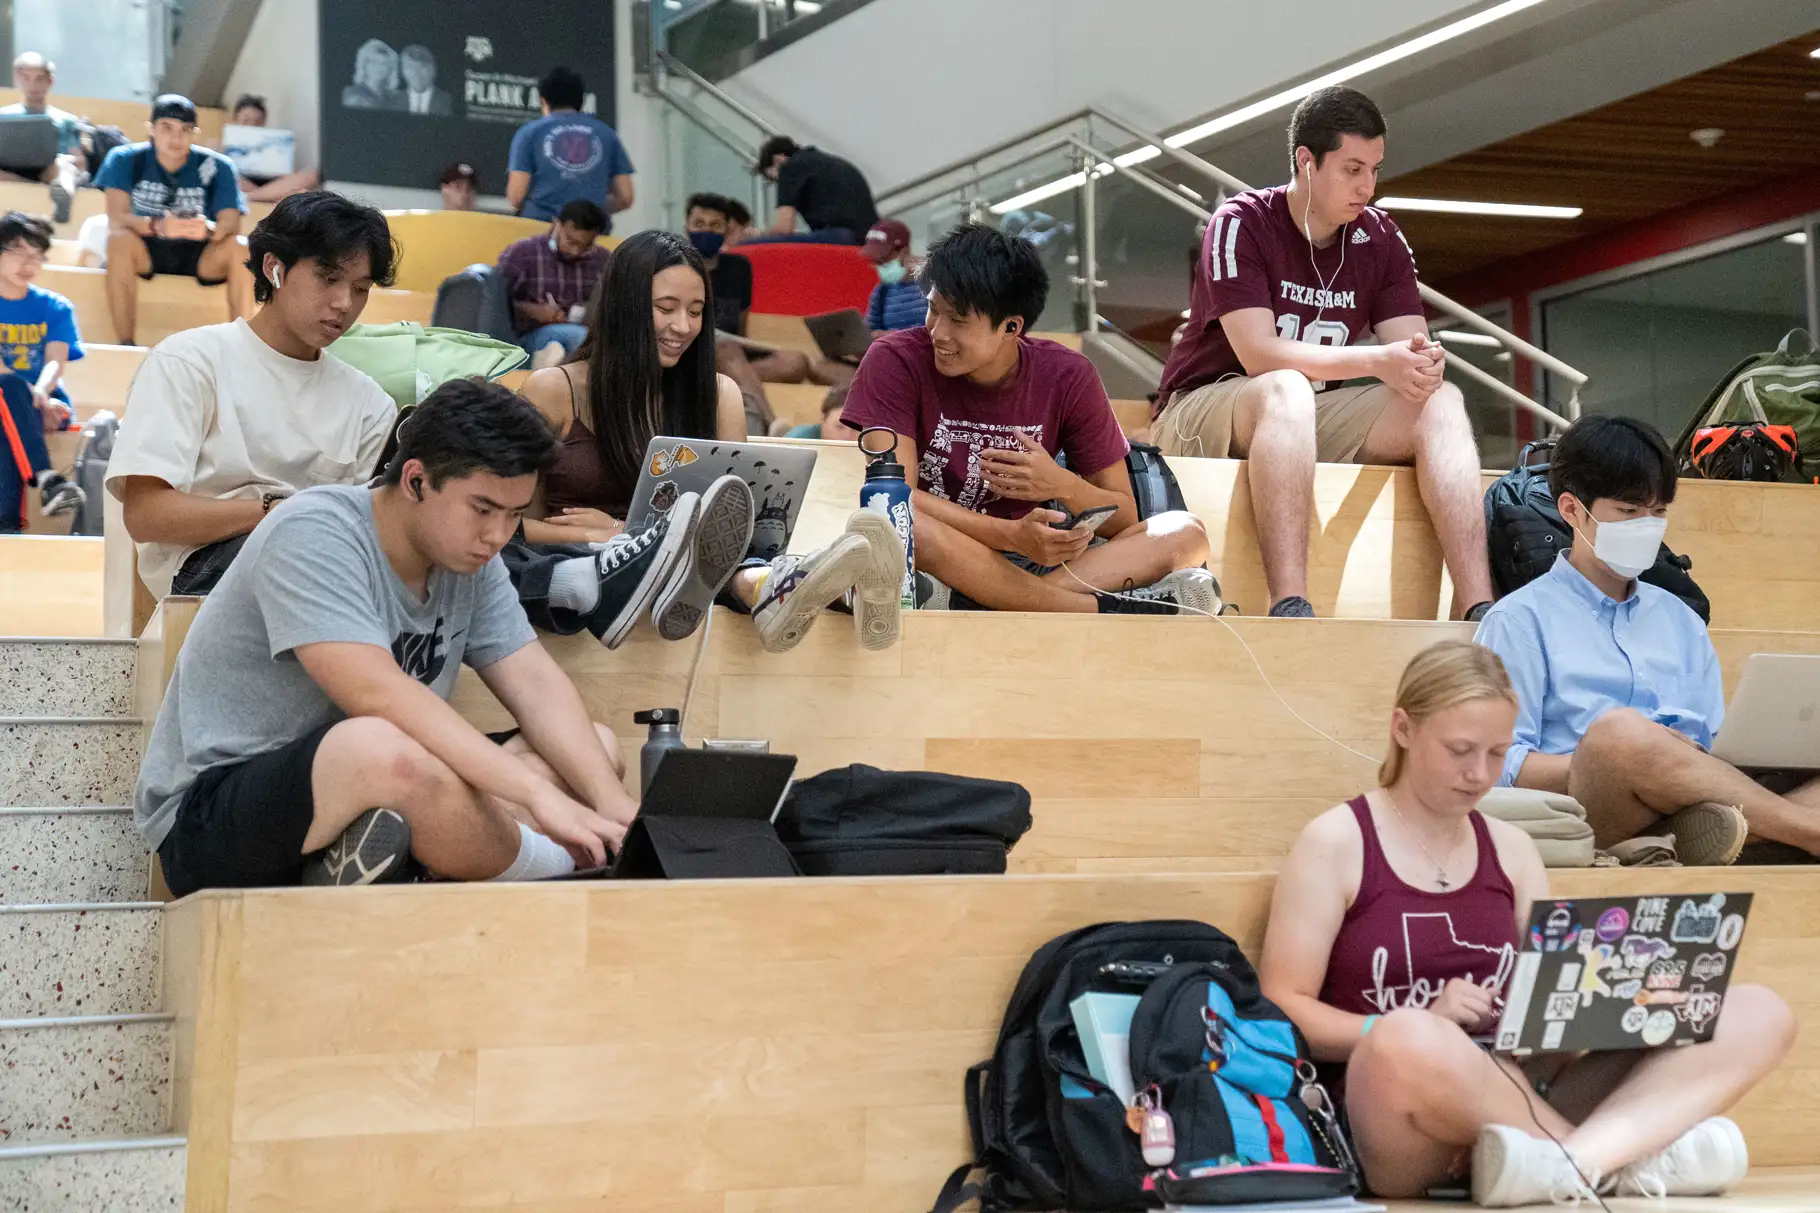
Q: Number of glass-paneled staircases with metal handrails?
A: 1